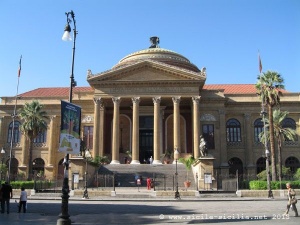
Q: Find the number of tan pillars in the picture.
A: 6